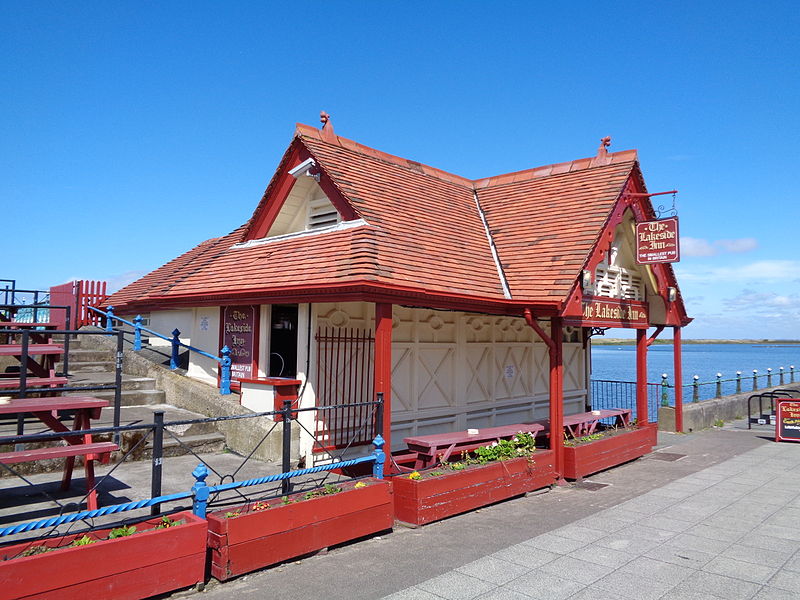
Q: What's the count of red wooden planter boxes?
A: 4